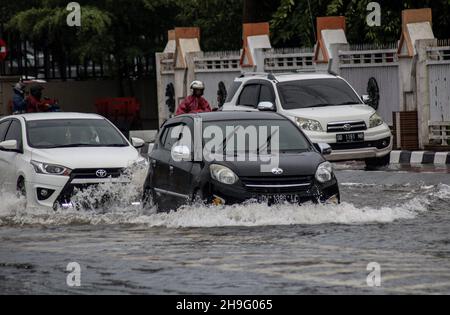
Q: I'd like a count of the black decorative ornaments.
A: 3